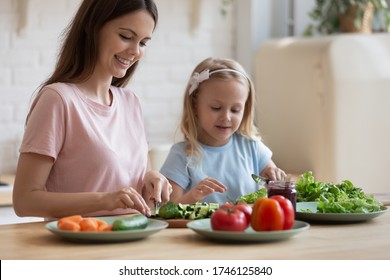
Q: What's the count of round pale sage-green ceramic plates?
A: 3